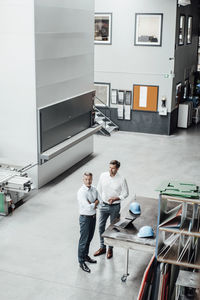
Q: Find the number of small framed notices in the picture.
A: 5